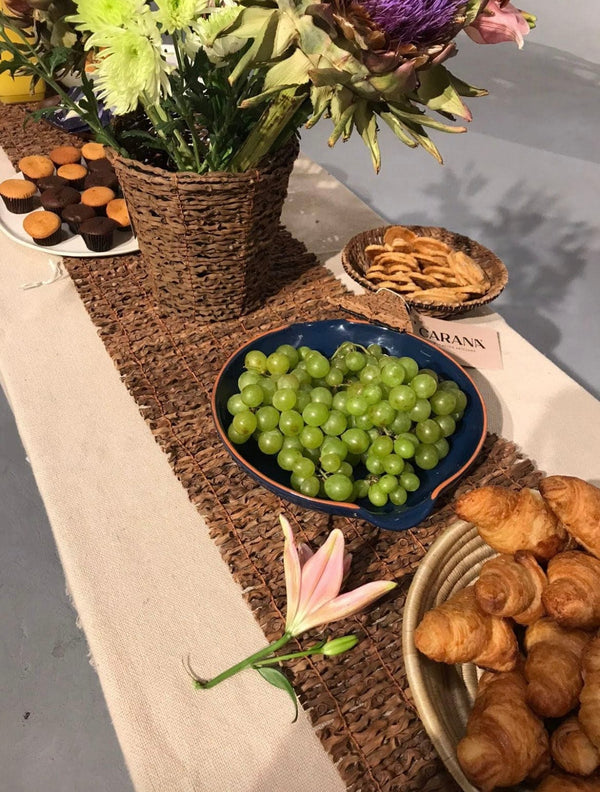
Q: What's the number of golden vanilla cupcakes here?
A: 8